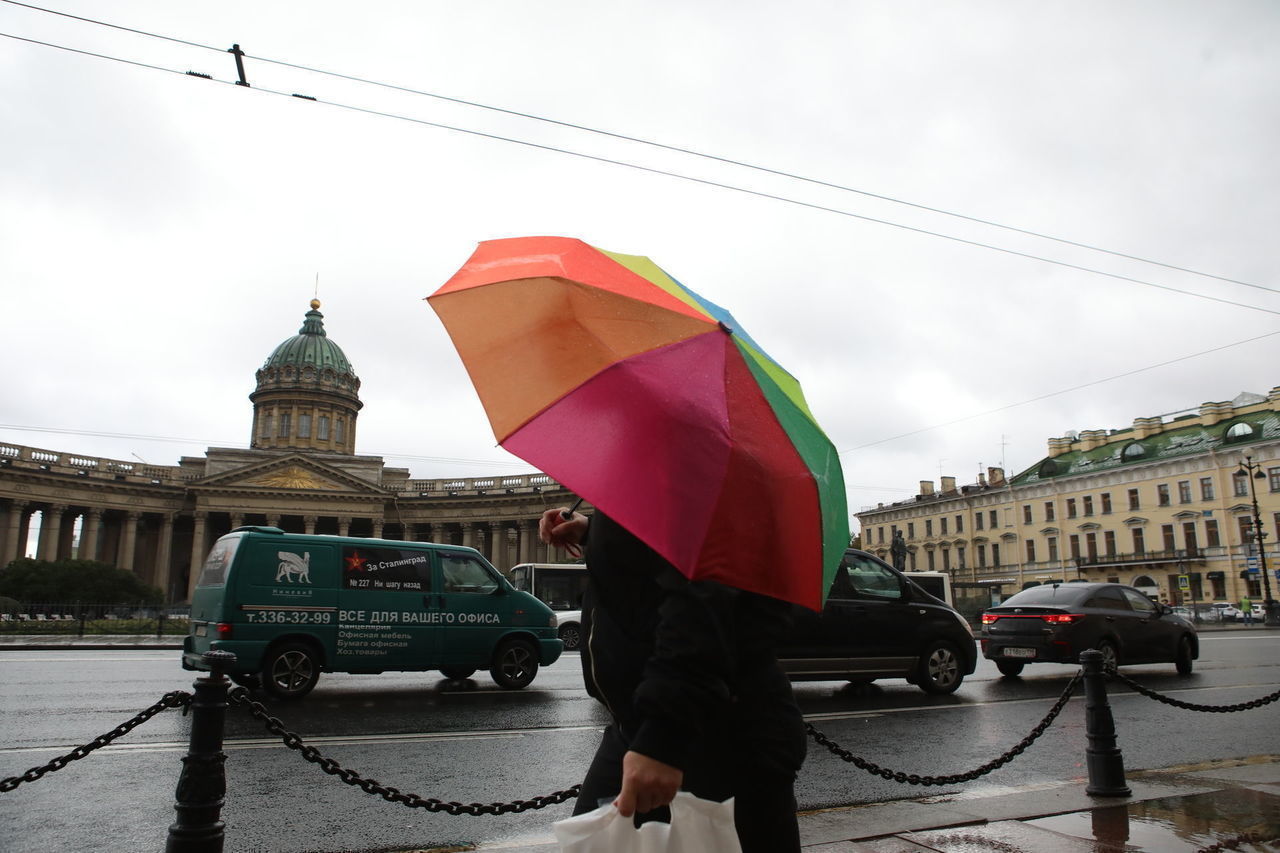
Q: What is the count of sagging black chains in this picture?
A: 4